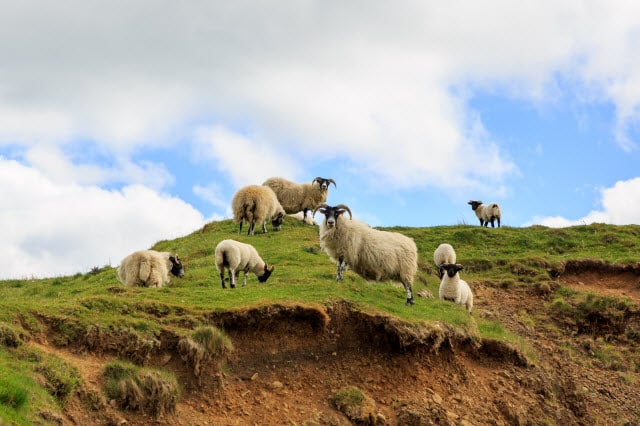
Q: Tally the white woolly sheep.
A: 8